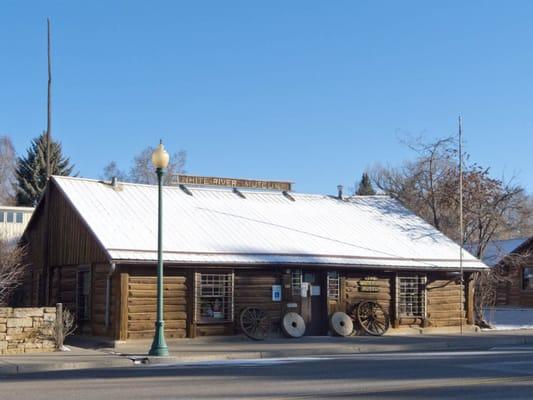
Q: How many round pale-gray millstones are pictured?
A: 2